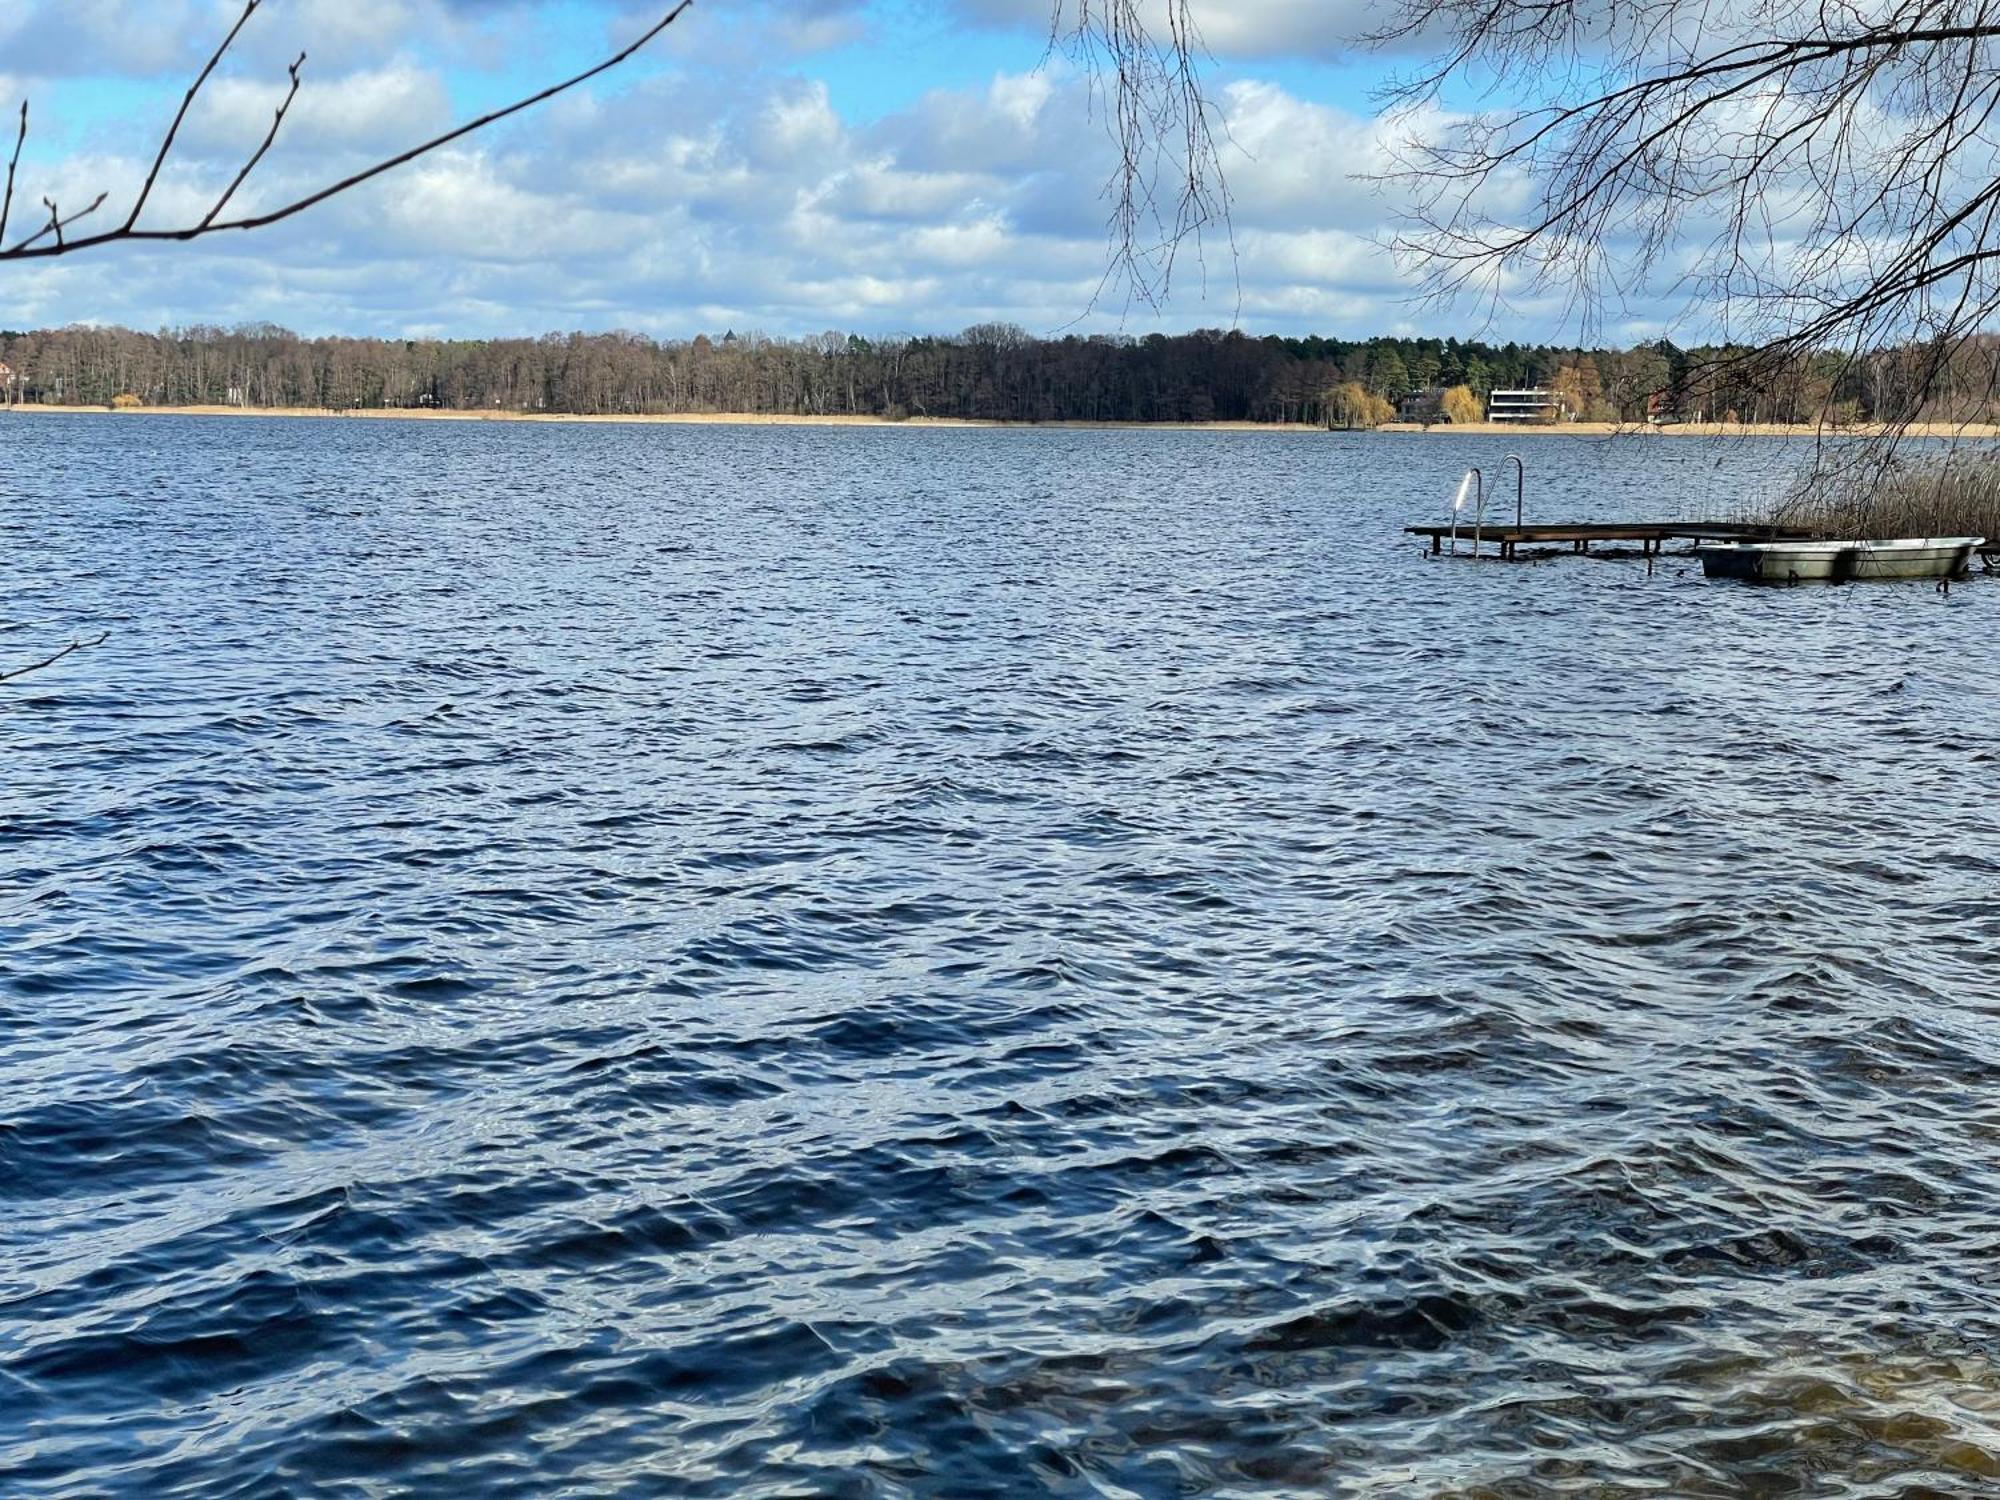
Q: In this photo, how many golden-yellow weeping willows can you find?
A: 2